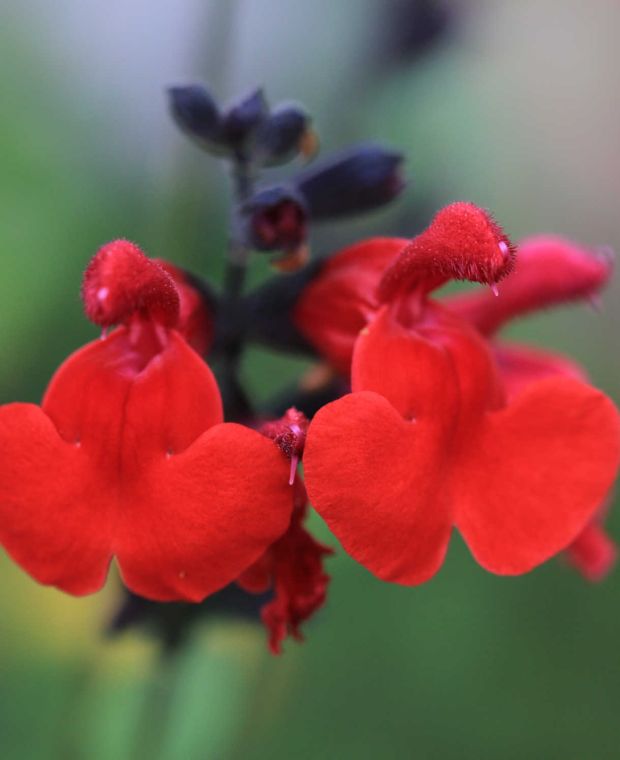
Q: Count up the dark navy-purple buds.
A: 5